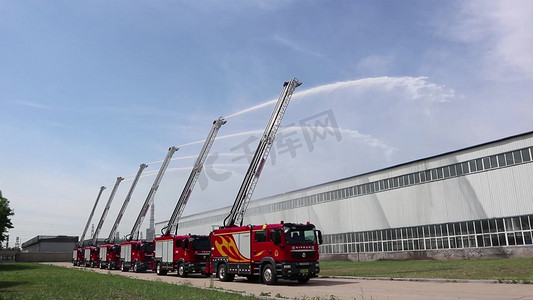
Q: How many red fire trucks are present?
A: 6